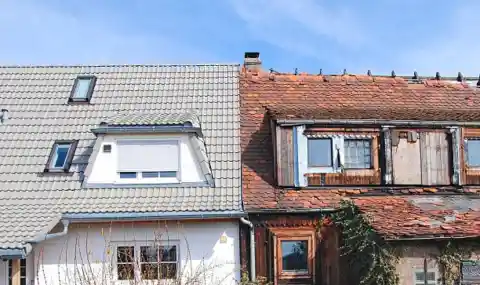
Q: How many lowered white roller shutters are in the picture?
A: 1